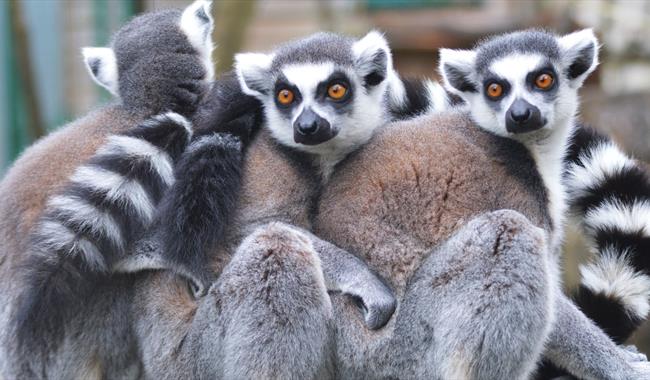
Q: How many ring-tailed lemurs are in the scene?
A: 3